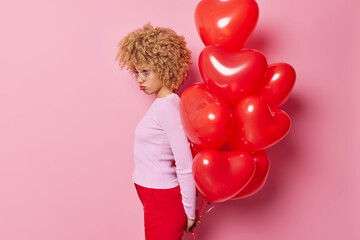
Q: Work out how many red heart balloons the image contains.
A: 7